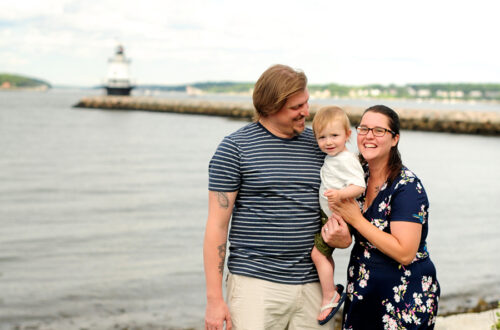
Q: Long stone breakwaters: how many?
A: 1